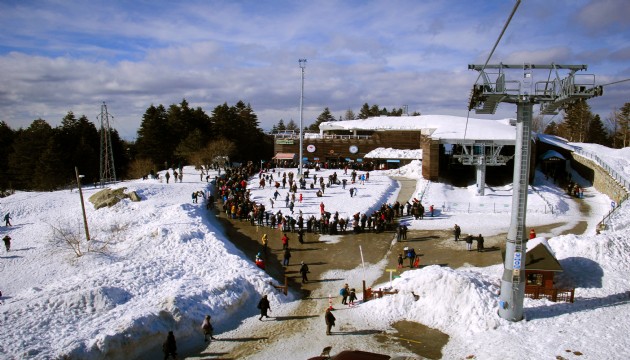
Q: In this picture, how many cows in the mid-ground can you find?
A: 0